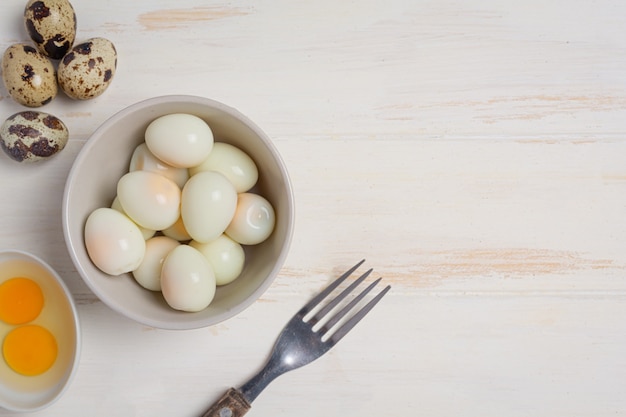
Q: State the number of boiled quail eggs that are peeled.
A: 12